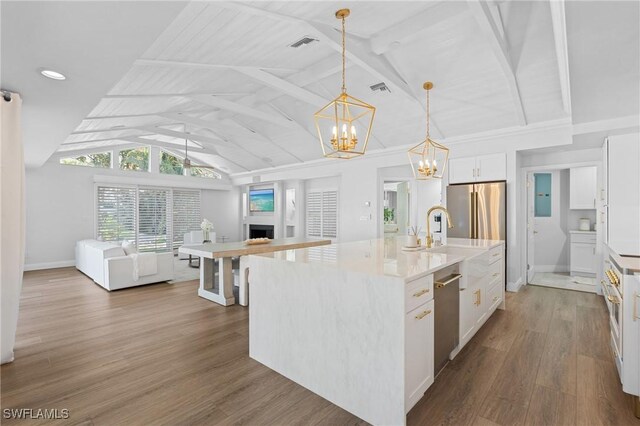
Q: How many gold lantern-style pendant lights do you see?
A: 2